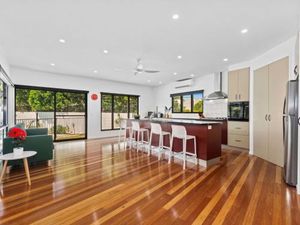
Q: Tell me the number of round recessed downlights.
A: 12